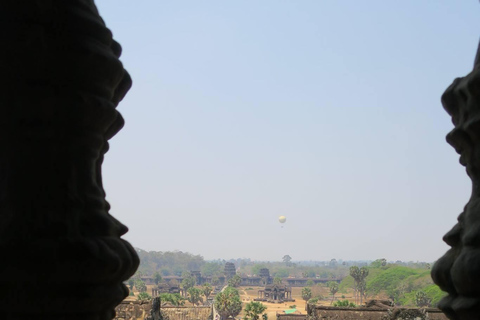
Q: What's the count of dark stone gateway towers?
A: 3